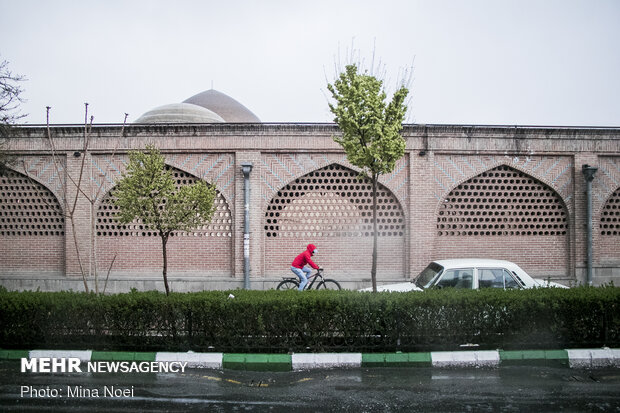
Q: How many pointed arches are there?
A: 5